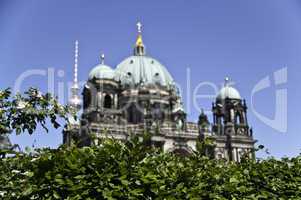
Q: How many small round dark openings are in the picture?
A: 4